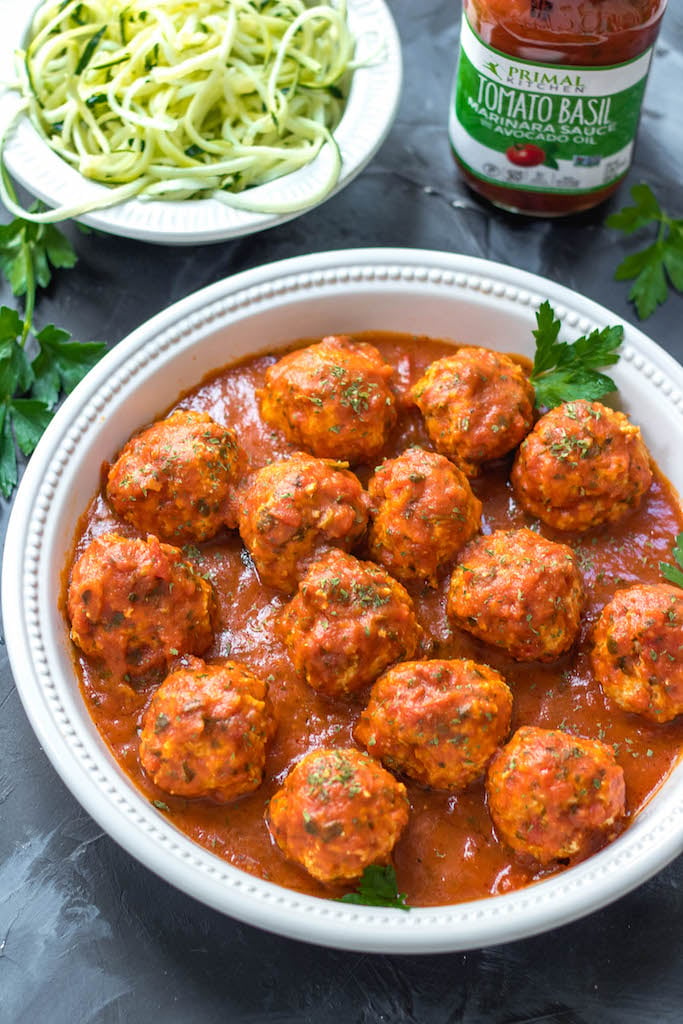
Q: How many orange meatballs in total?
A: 14